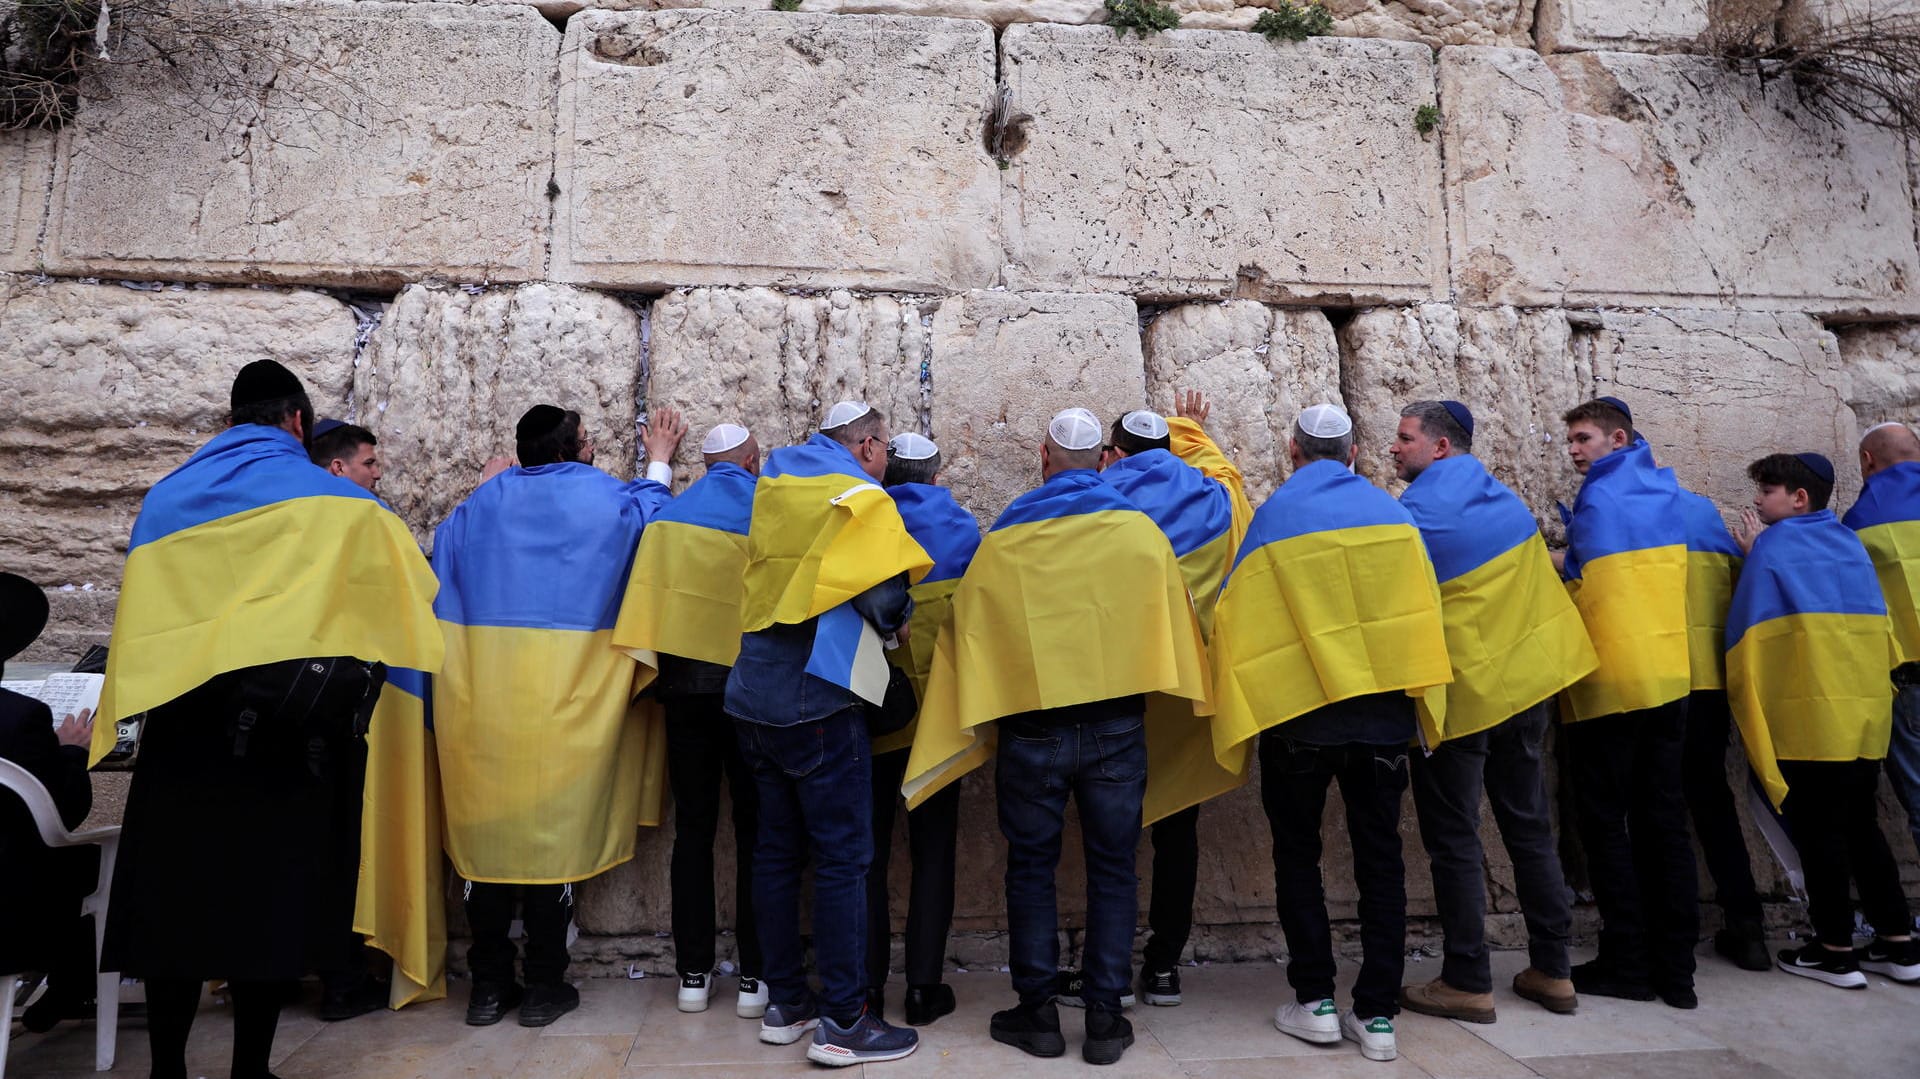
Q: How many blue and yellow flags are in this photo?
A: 14